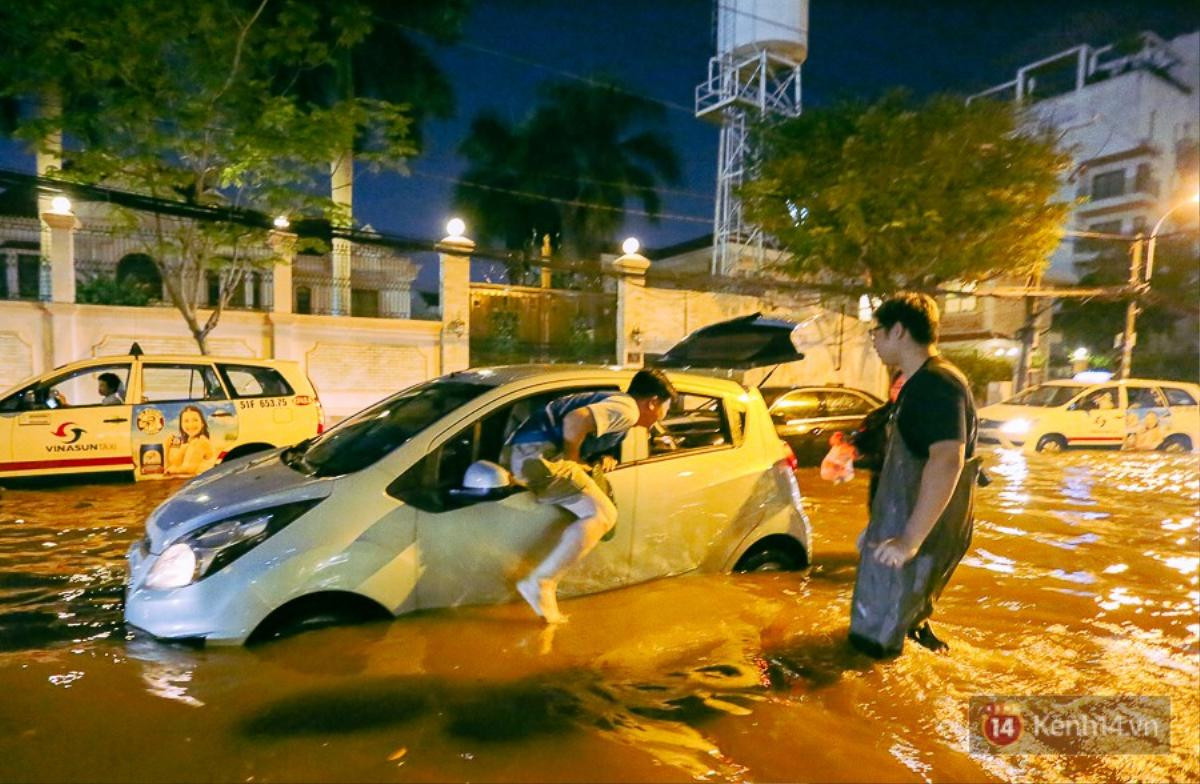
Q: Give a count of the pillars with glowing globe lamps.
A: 4